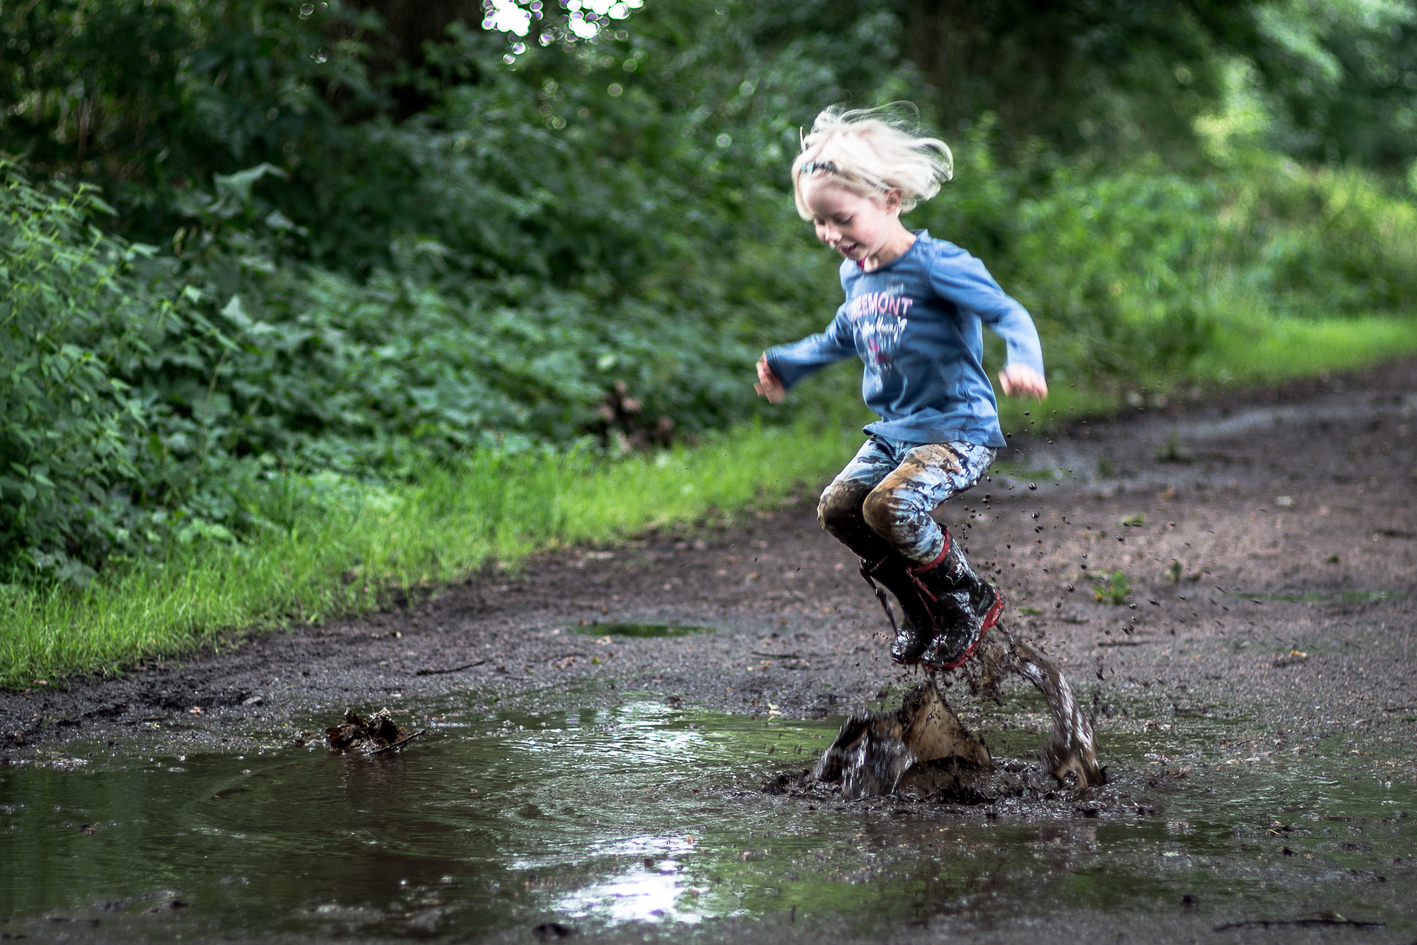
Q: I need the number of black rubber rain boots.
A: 2